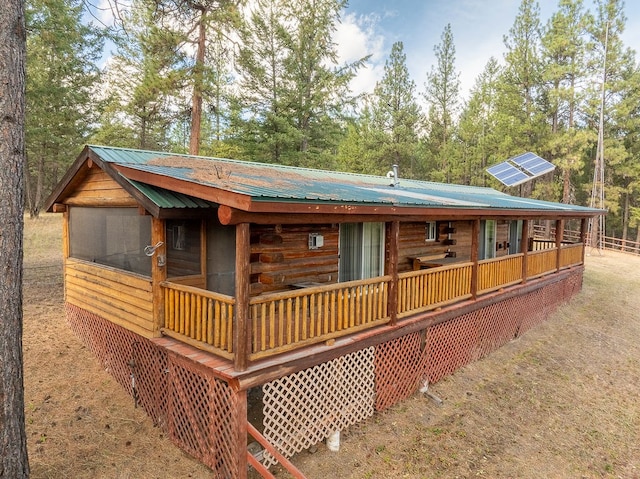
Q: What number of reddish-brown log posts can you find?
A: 6